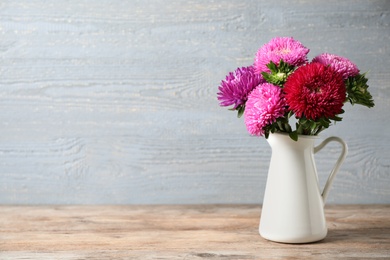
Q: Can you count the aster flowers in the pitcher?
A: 5